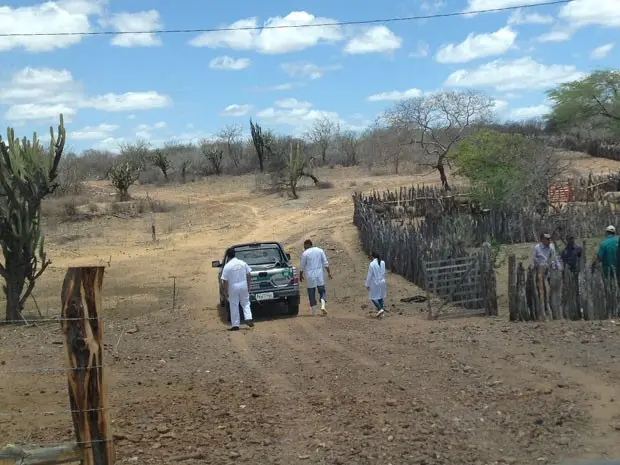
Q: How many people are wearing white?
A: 3